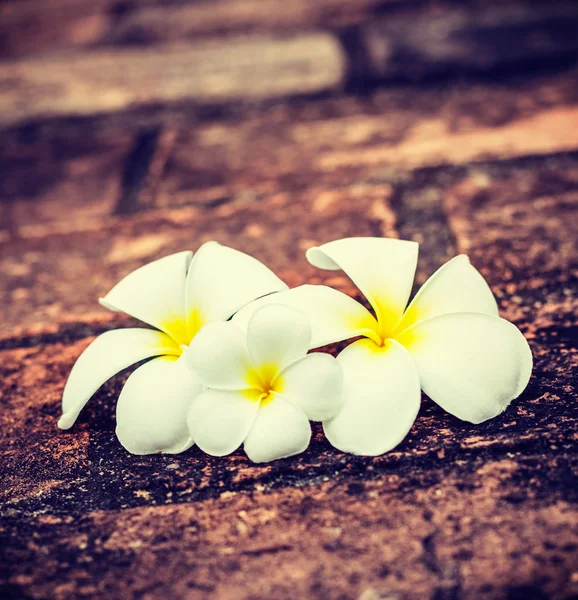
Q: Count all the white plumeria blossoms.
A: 3